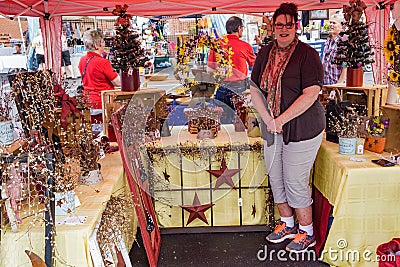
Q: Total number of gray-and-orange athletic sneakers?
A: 2